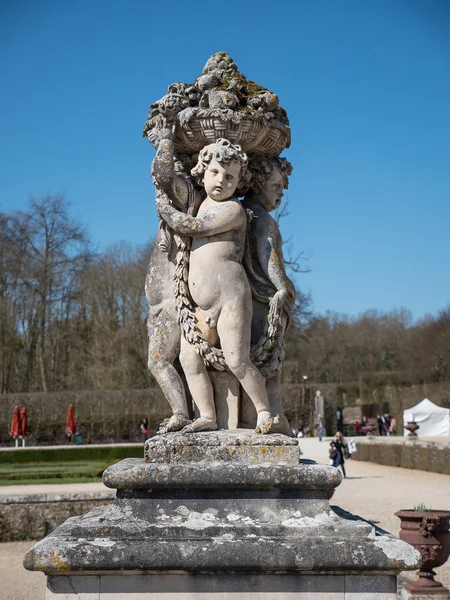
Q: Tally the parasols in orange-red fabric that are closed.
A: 3